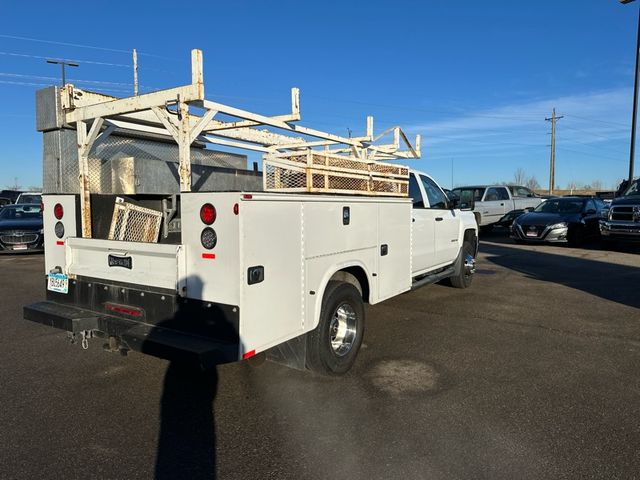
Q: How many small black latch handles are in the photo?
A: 3